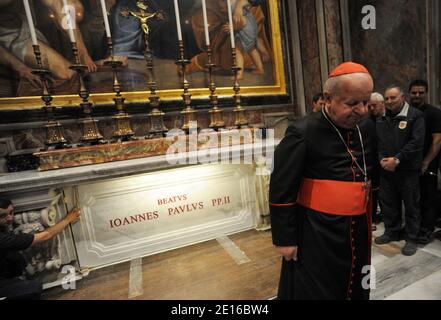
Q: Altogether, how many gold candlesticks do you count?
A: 6